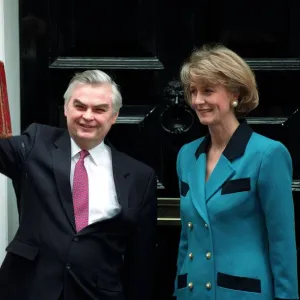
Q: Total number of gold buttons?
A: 6